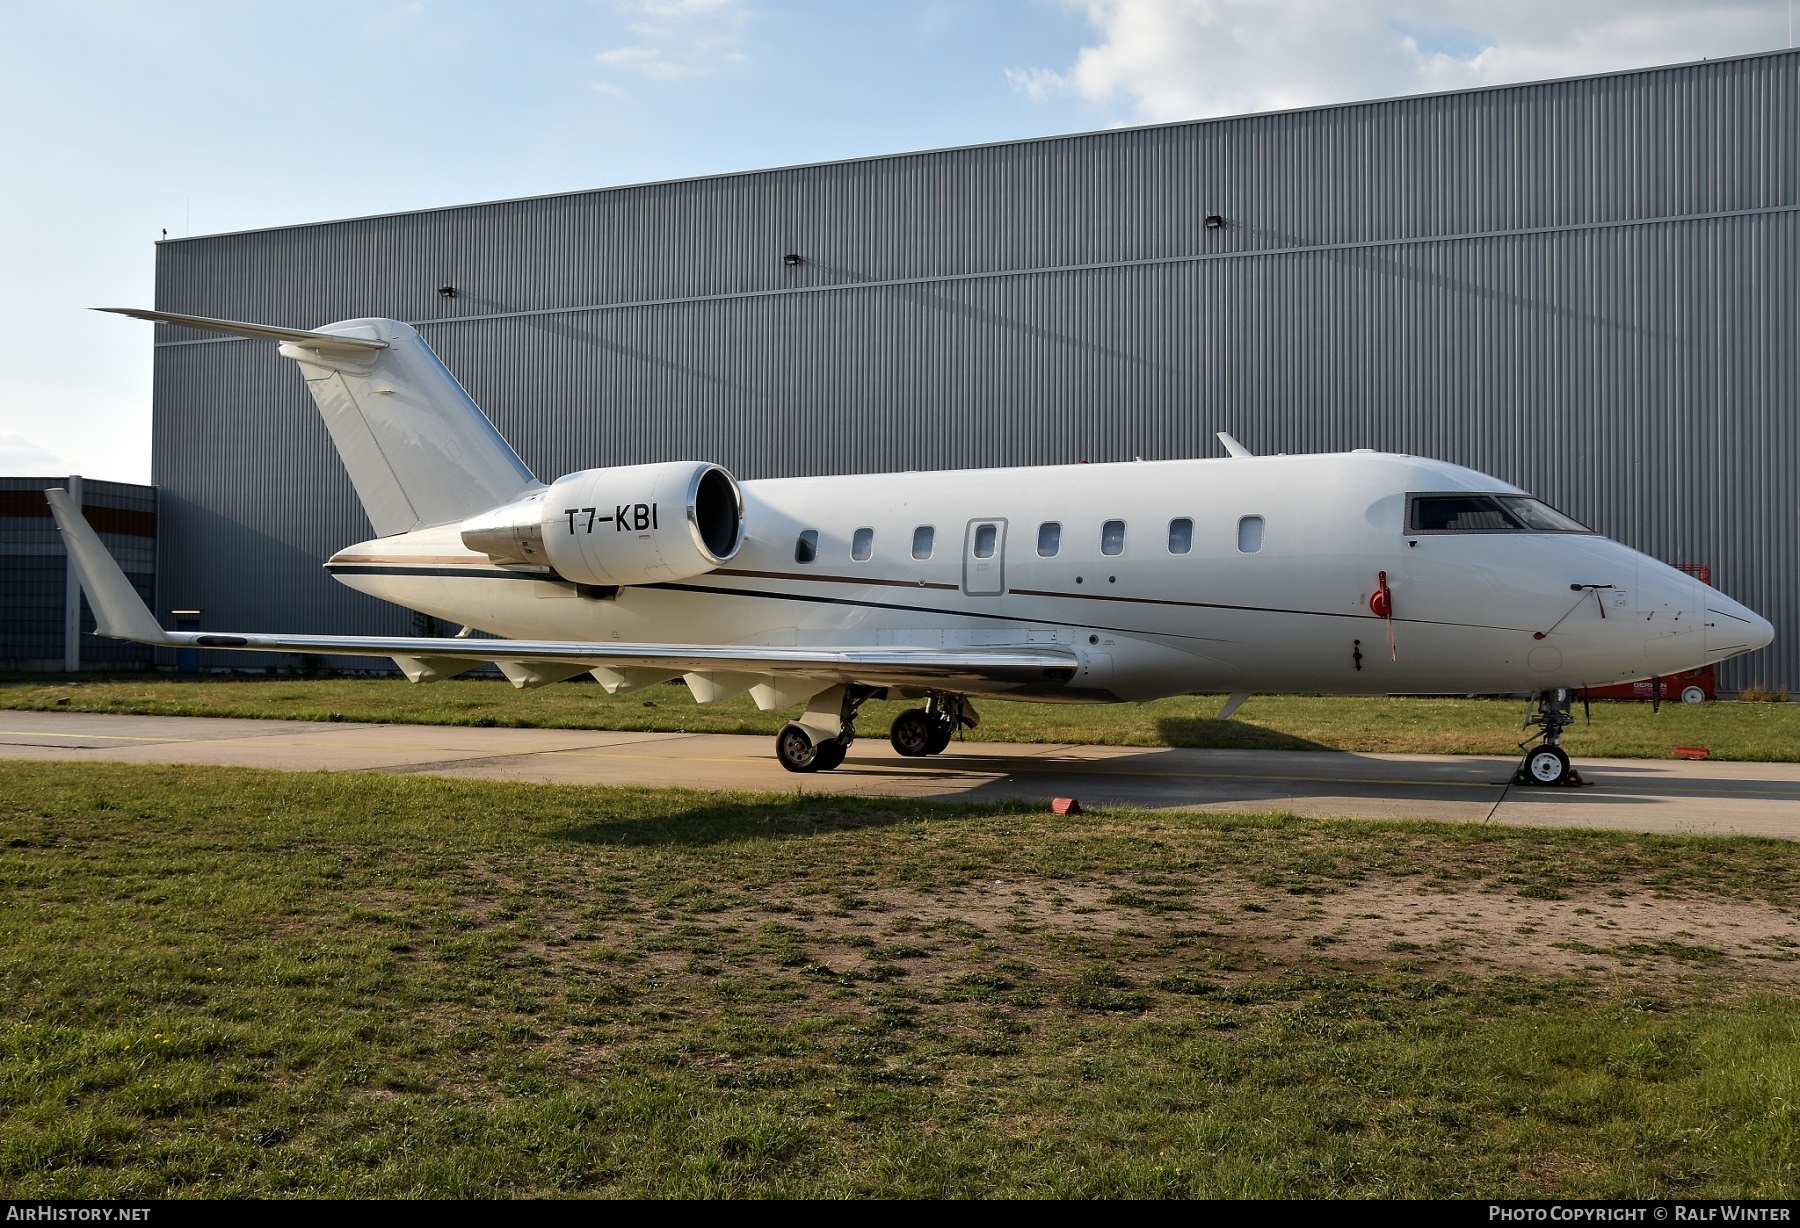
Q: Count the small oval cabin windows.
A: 8